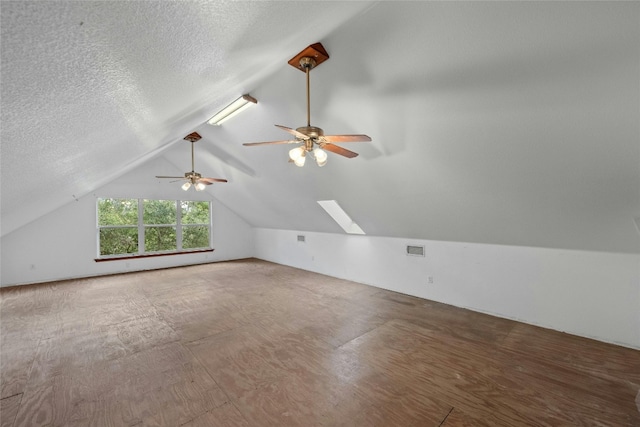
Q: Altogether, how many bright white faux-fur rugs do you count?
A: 0